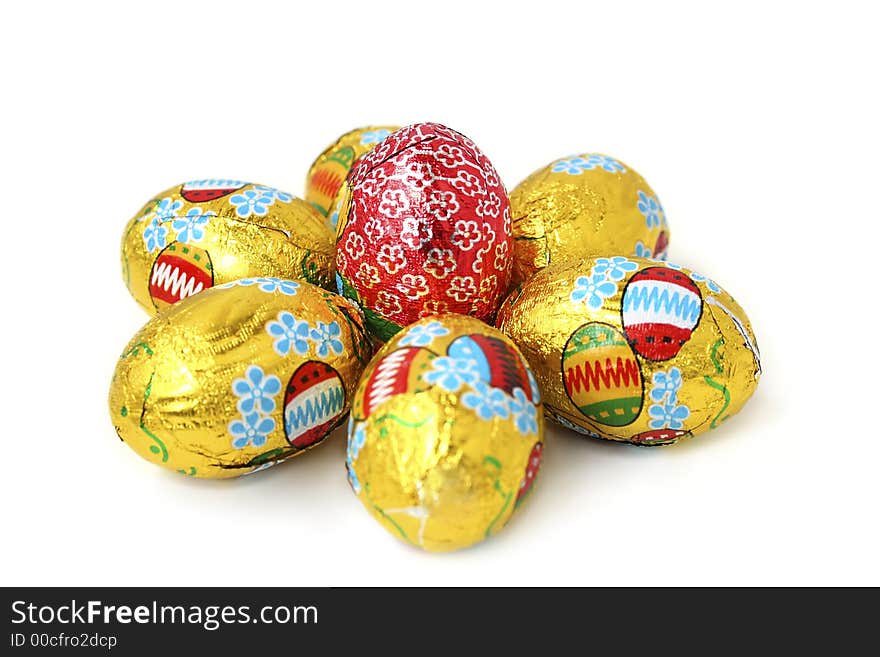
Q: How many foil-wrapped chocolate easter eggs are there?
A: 7